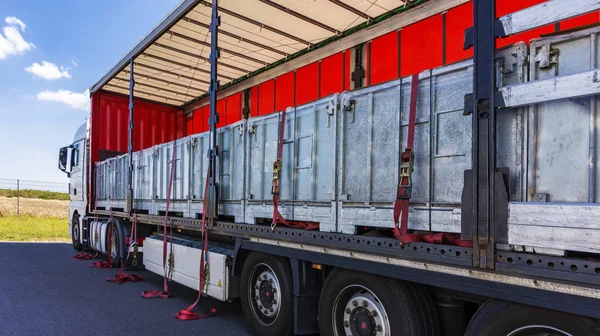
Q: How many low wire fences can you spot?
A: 1